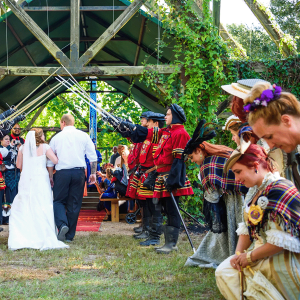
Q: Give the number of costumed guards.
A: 3